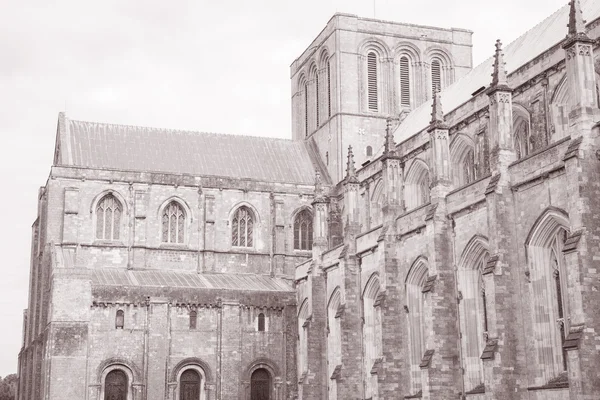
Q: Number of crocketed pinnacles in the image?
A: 6